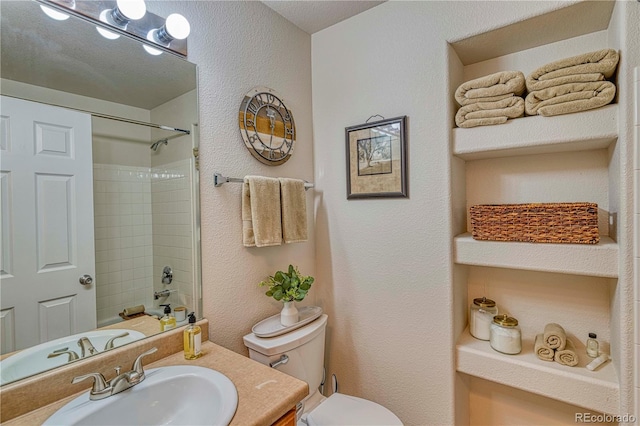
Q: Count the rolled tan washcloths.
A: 3